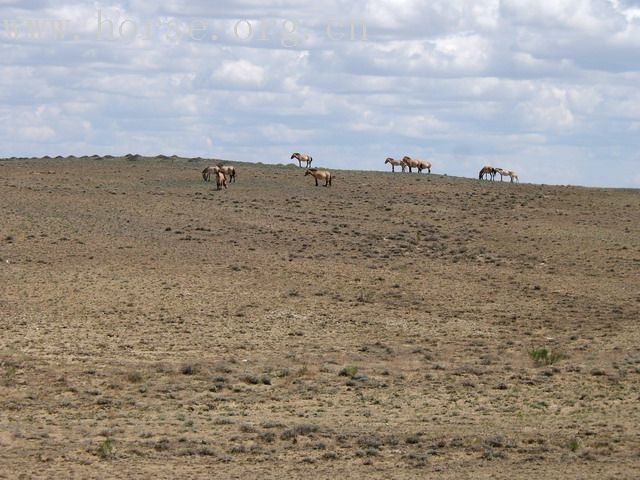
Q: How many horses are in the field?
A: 11